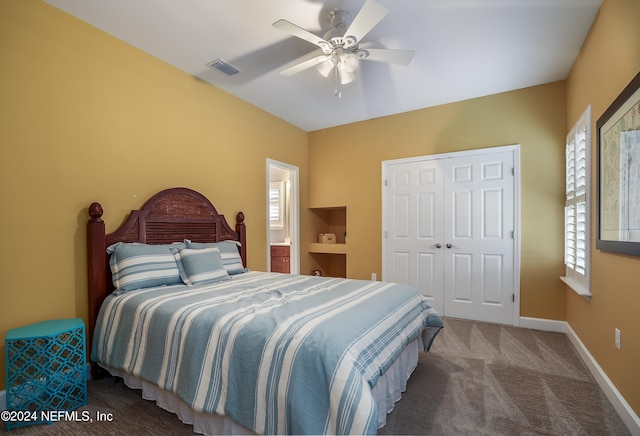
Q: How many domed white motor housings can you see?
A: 1